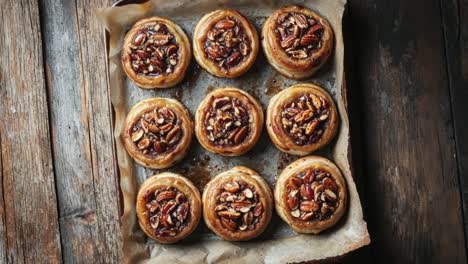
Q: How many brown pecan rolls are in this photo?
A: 9